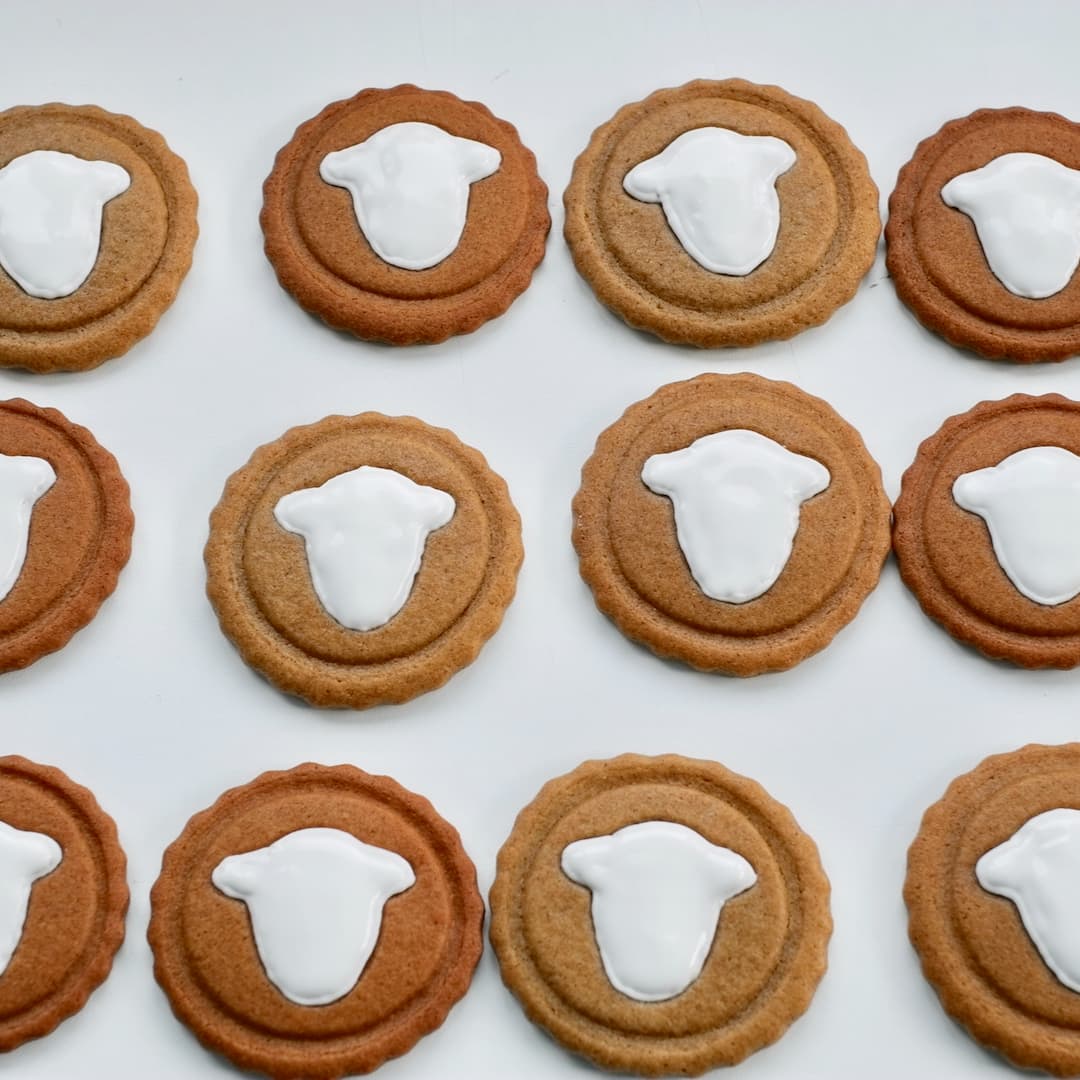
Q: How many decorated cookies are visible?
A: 12